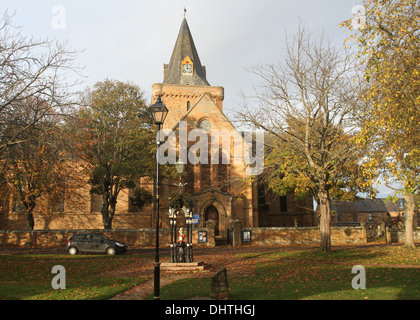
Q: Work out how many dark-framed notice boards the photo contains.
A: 2